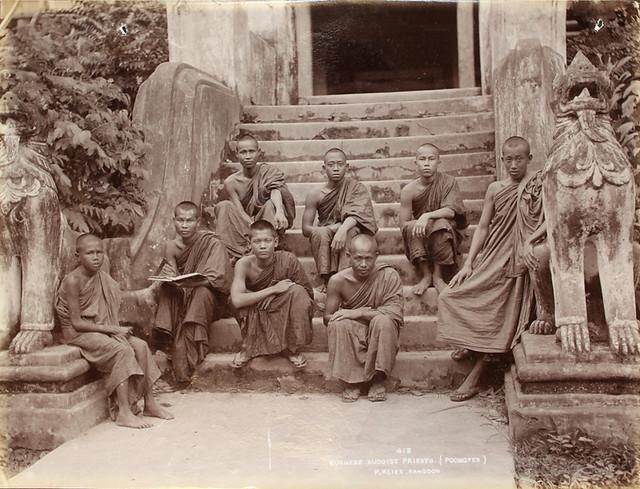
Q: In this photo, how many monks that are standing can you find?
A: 1